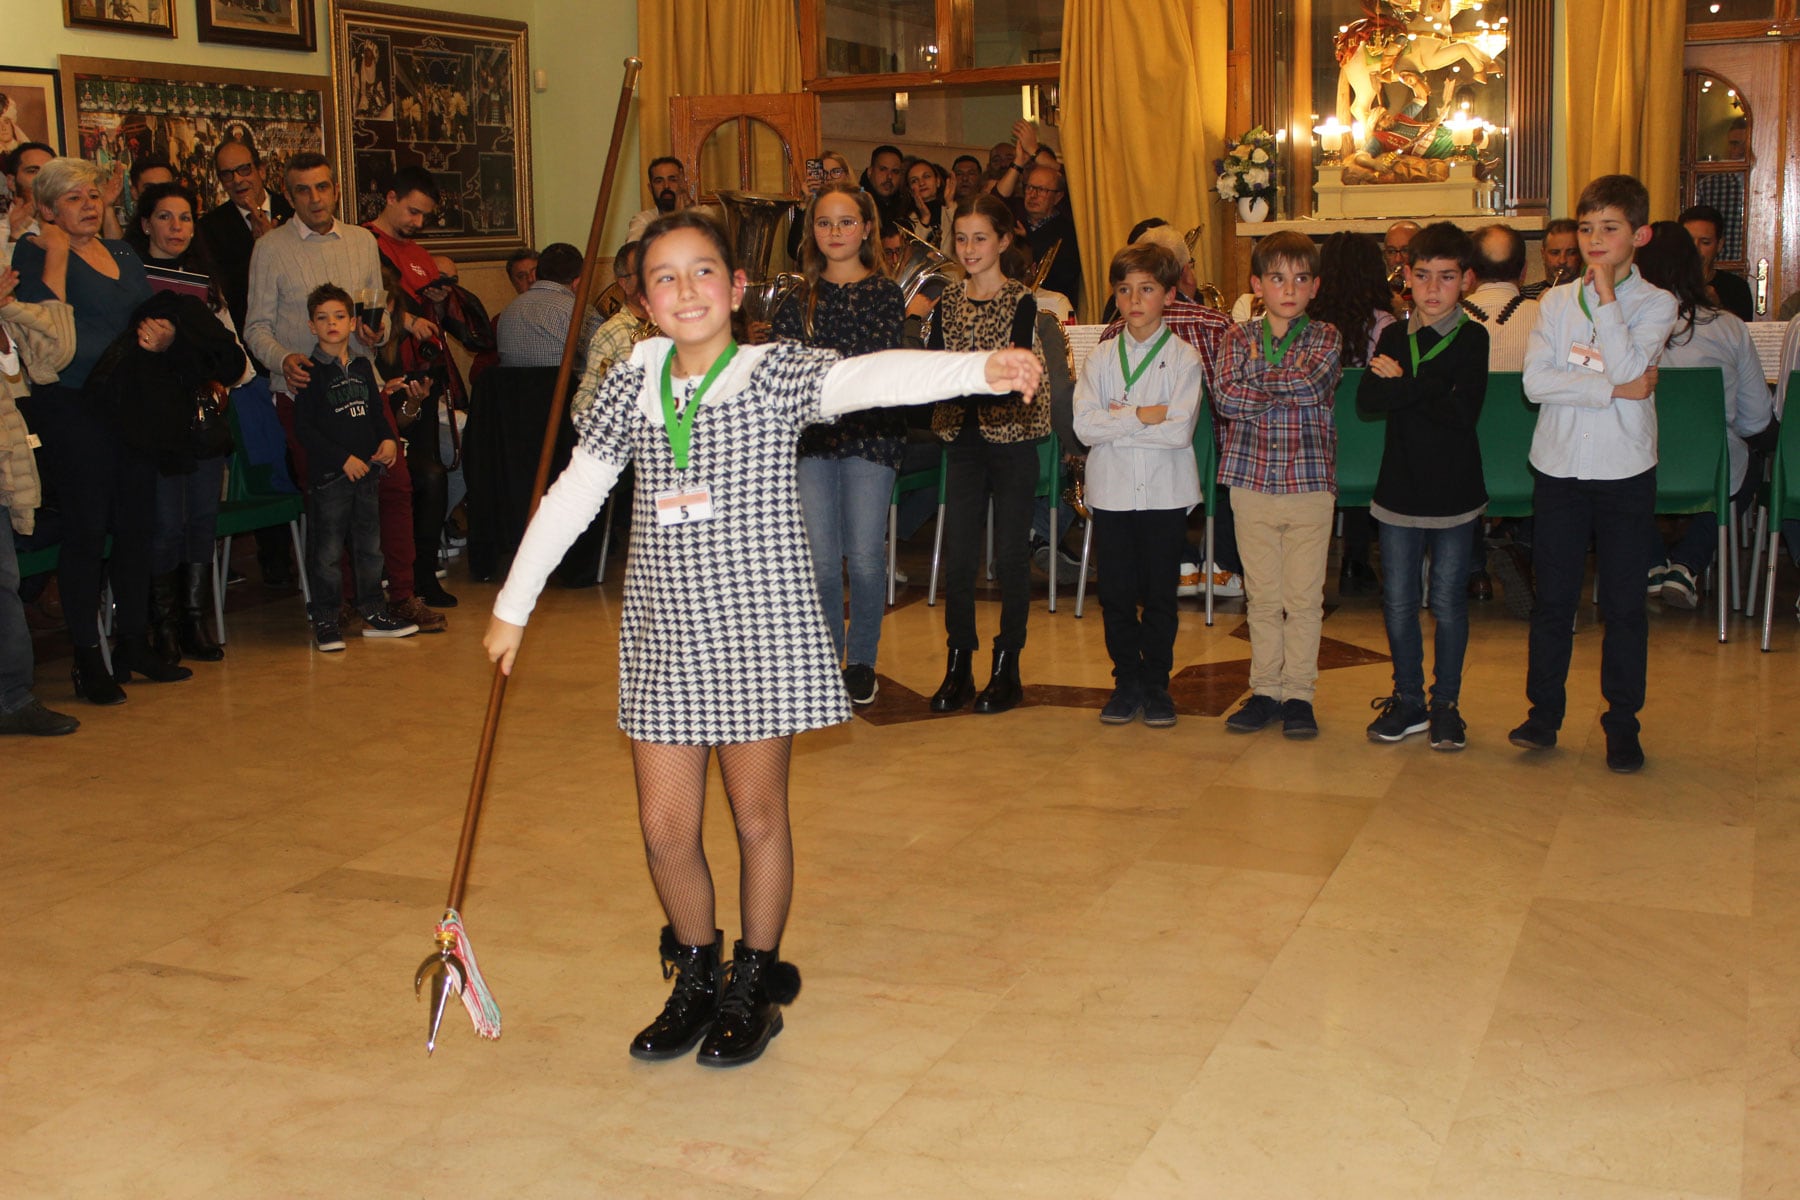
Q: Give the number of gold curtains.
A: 3